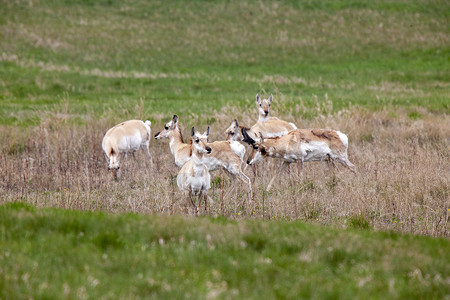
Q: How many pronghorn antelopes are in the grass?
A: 6